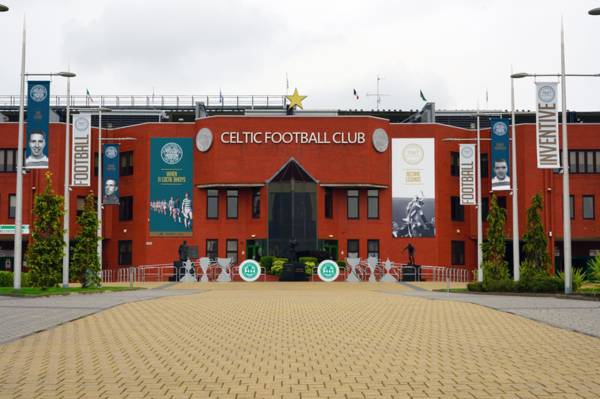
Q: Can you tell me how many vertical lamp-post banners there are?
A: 6